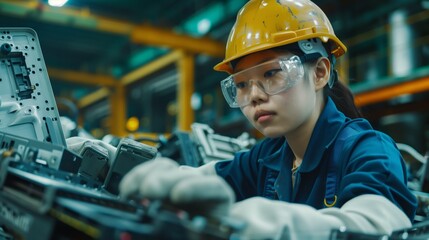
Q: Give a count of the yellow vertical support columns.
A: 2